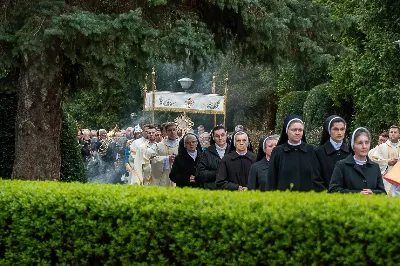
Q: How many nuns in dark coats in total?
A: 7